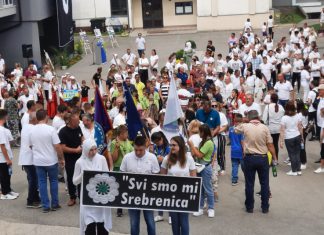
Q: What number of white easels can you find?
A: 3